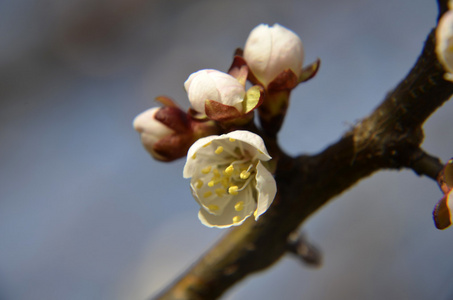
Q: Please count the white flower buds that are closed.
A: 3